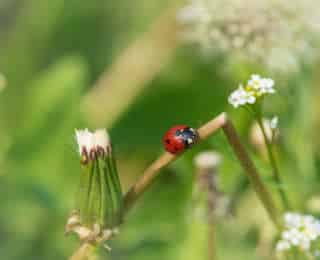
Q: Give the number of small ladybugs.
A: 1